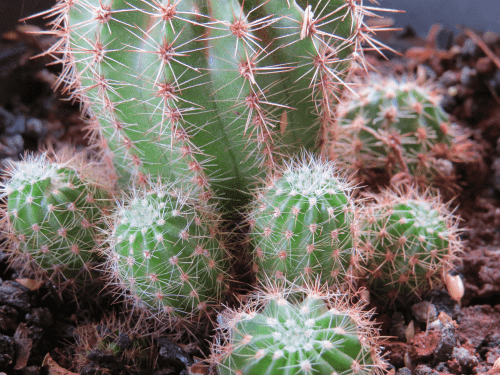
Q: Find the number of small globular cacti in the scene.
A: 6